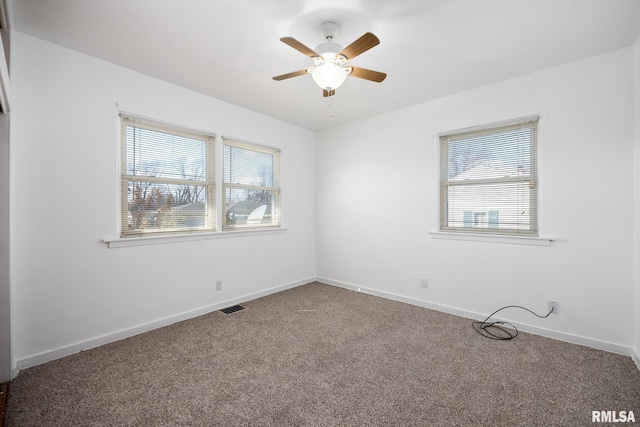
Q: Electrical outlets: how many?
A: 3